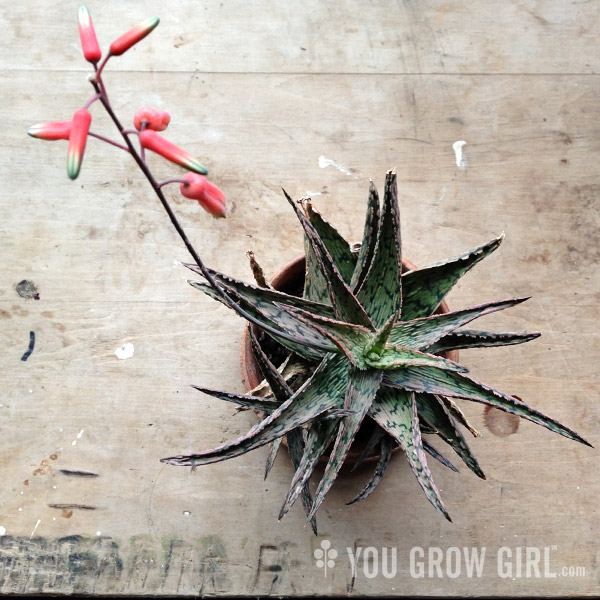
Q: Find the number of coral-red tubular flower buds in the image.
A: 7